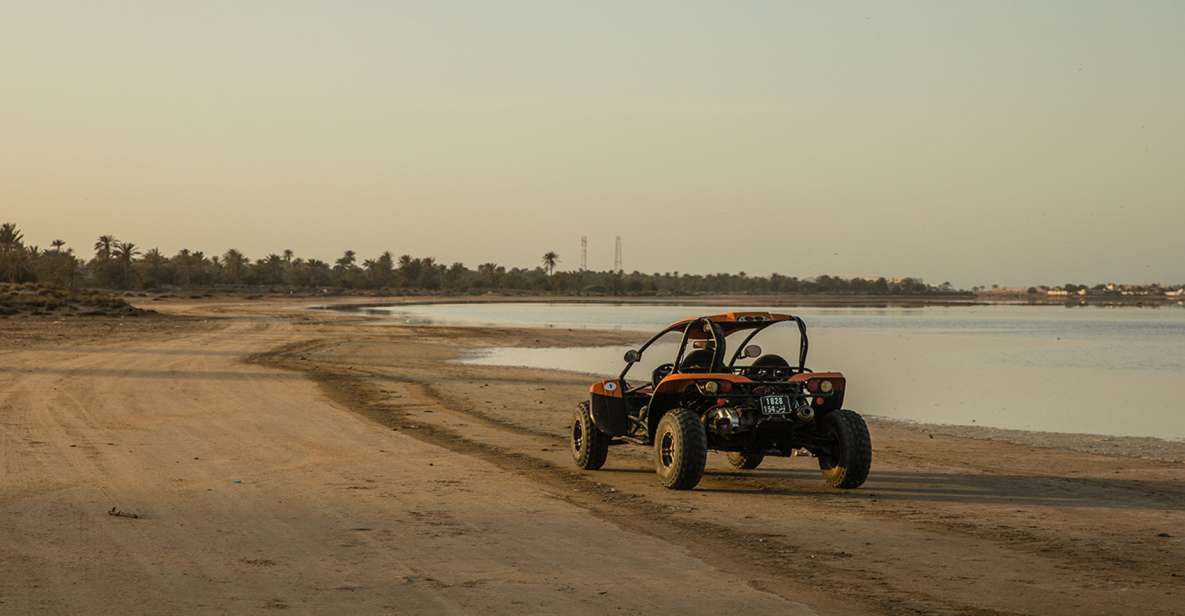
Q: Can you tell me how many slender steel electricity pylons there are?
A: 2